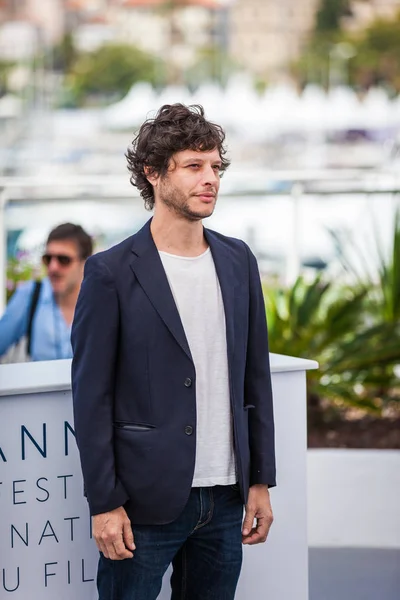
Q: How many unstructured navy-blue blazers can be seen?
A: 1